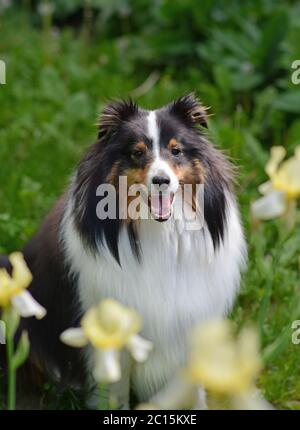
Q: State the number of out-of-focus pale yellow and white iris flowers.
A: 4